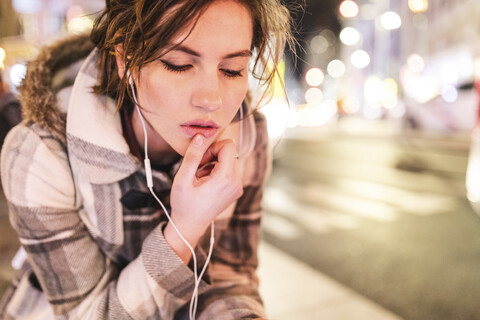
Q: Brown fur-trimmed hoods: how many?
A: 1